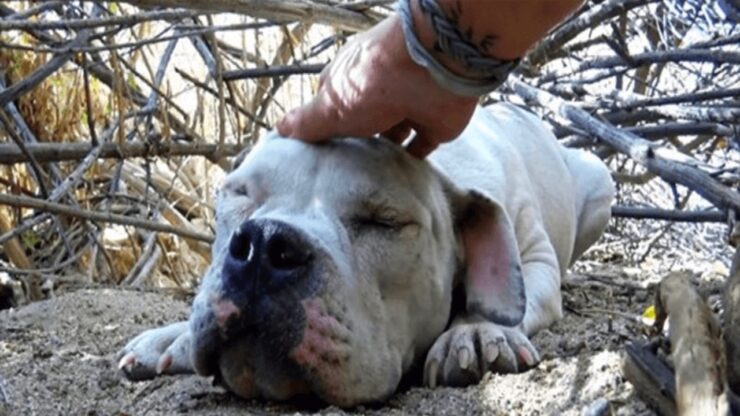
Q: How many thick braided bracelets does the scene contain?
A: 1